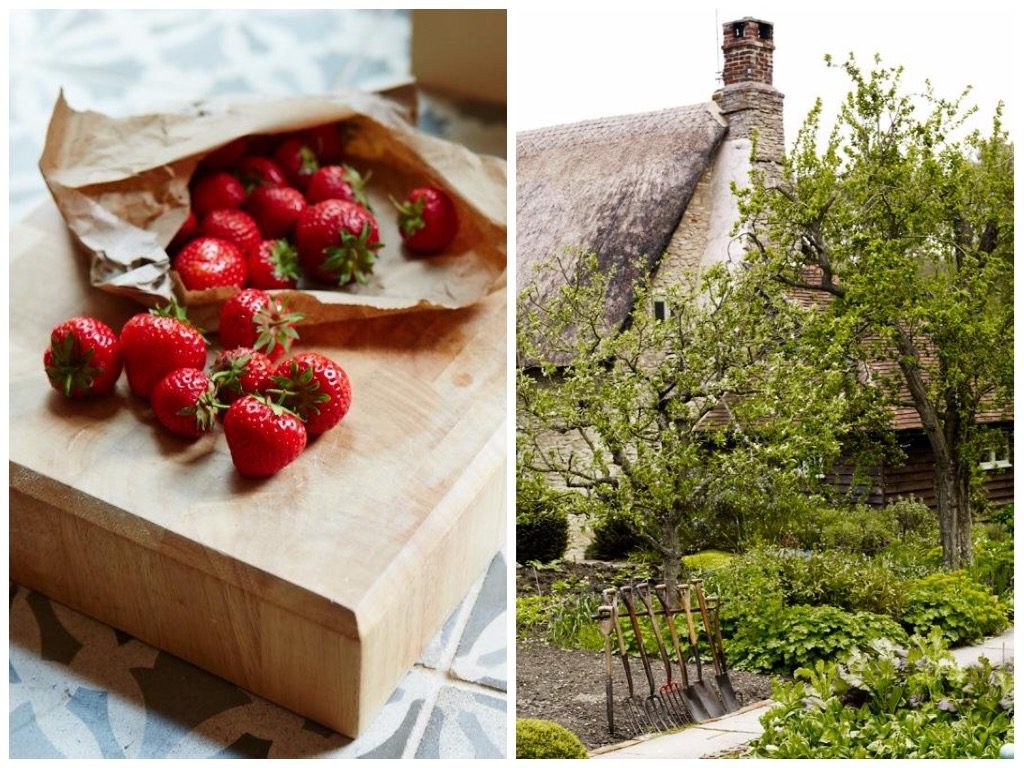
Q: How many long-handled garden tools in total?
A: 8